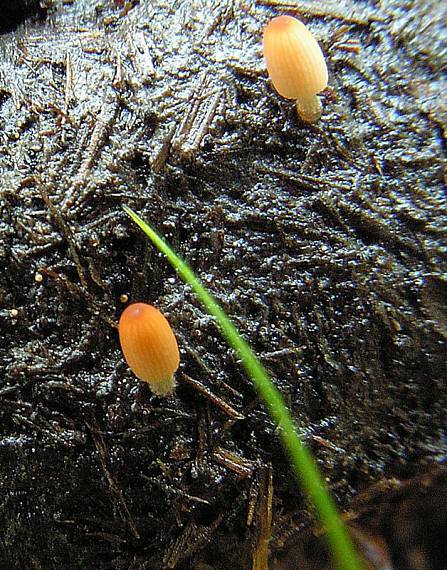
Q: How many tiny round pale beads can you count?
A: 3